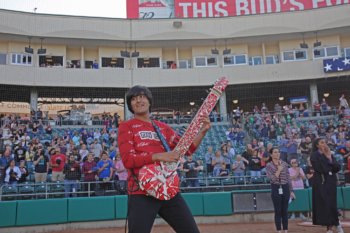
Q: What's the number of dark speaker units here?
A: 8